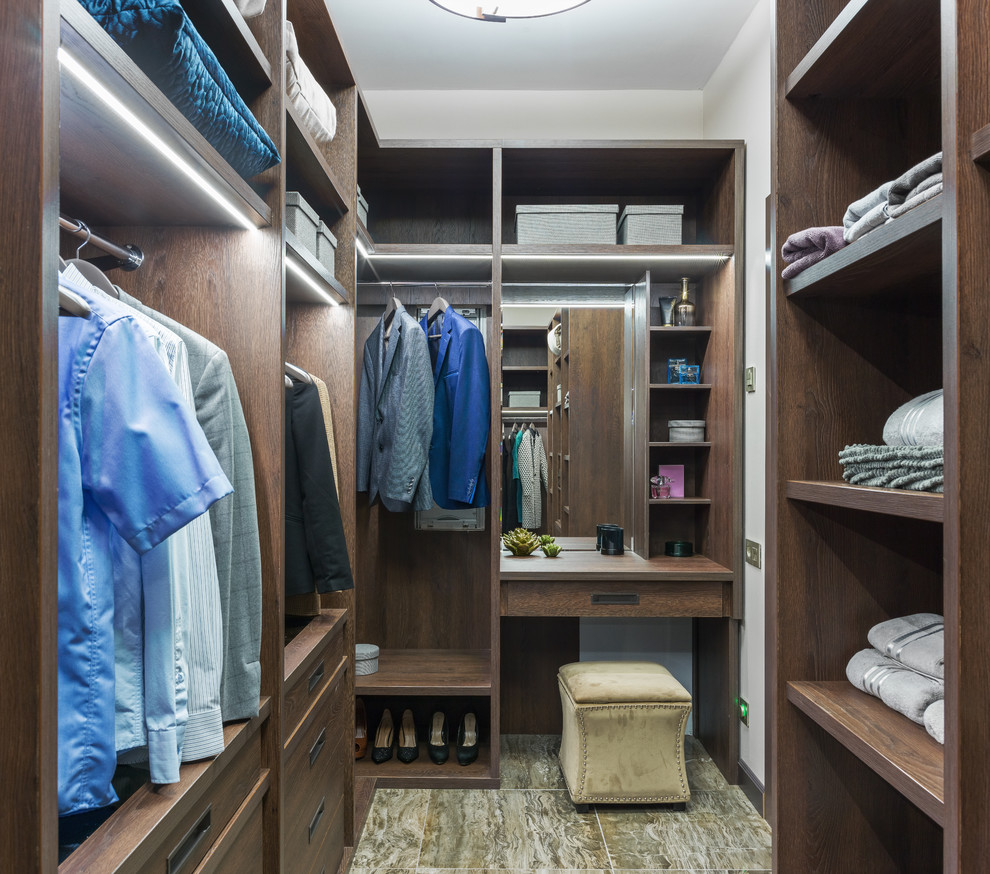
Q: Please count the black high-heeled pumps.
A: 4